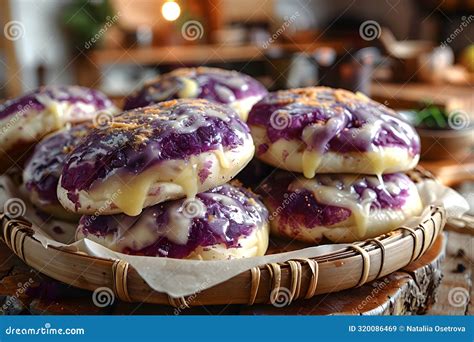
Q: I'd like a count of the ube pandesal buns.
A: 7